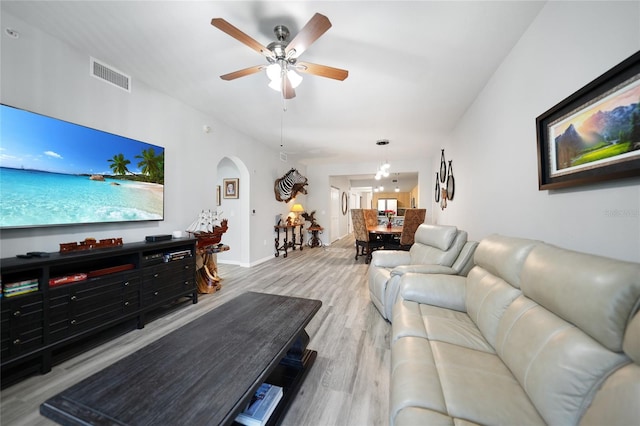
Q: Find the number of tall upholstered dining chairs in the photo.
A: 3